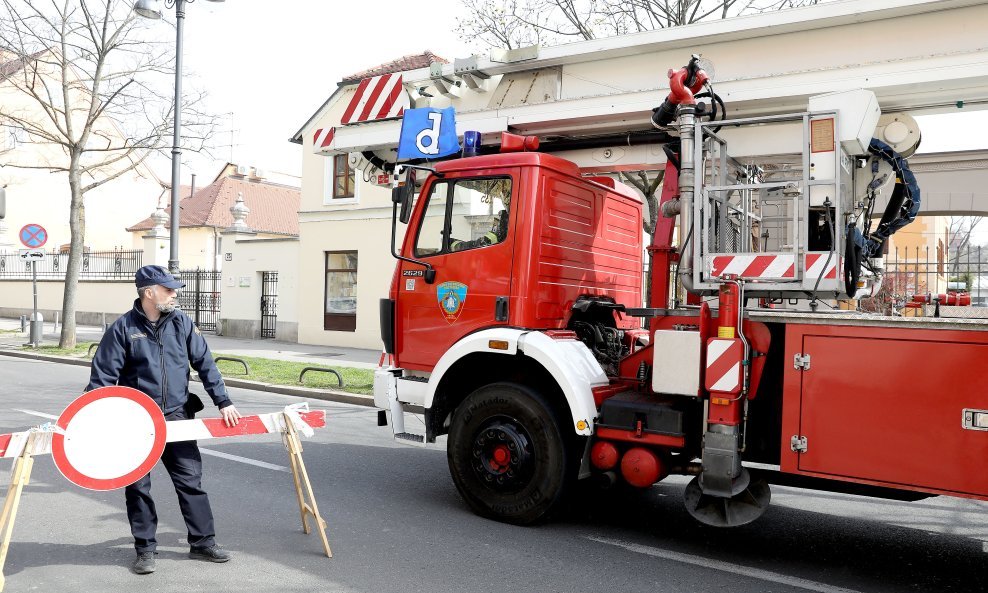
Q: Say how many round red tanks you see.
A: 2